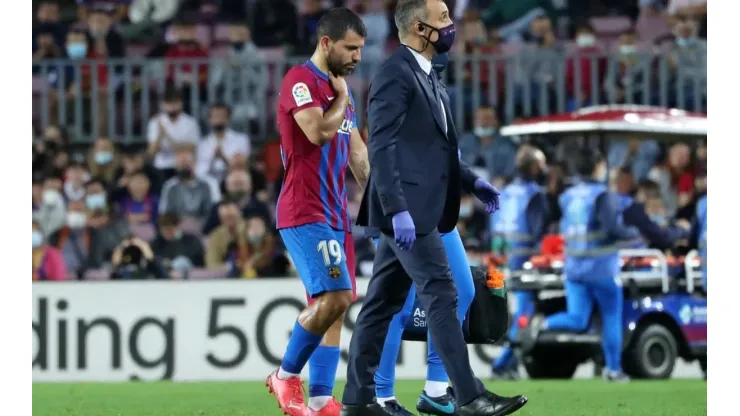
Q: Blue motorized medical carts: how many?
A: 1